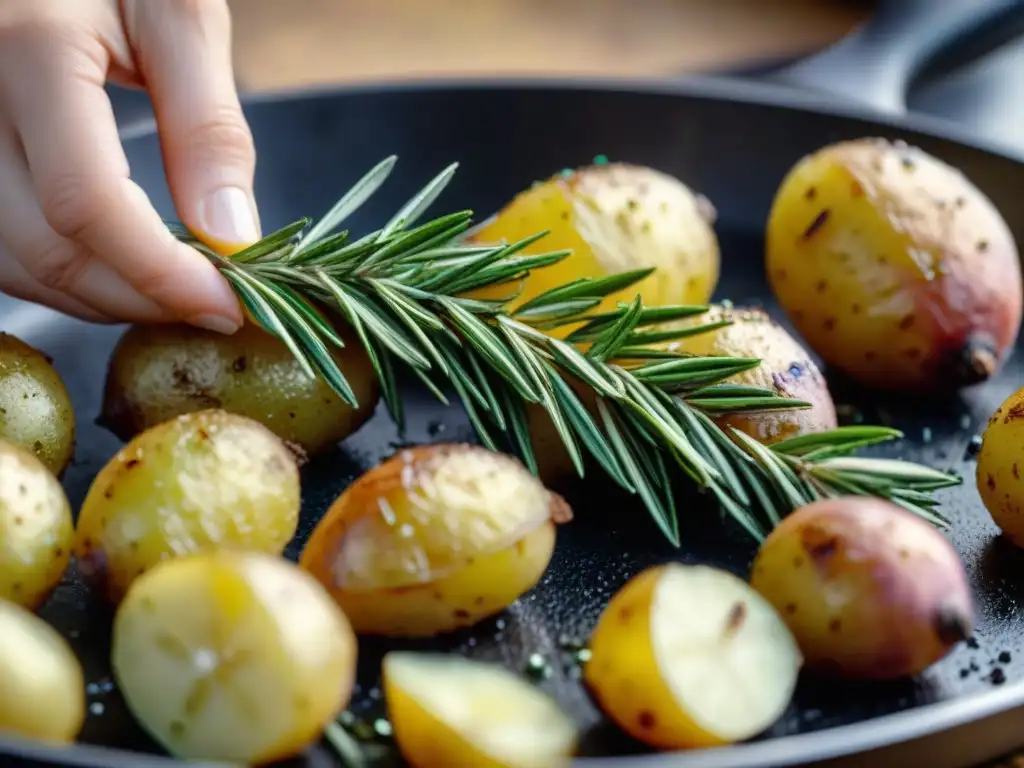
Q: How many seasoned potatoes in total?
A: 14